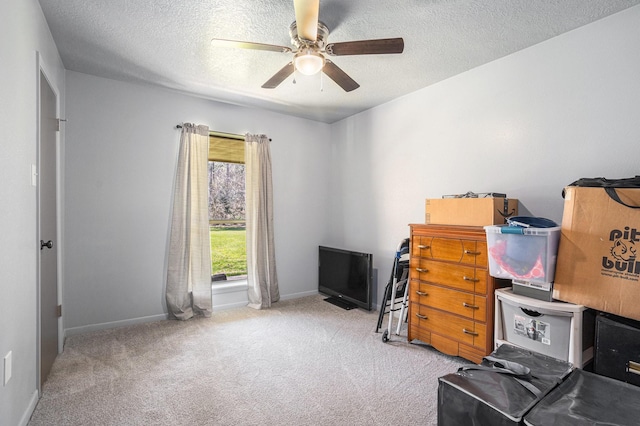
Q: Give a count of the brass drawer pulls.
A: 8